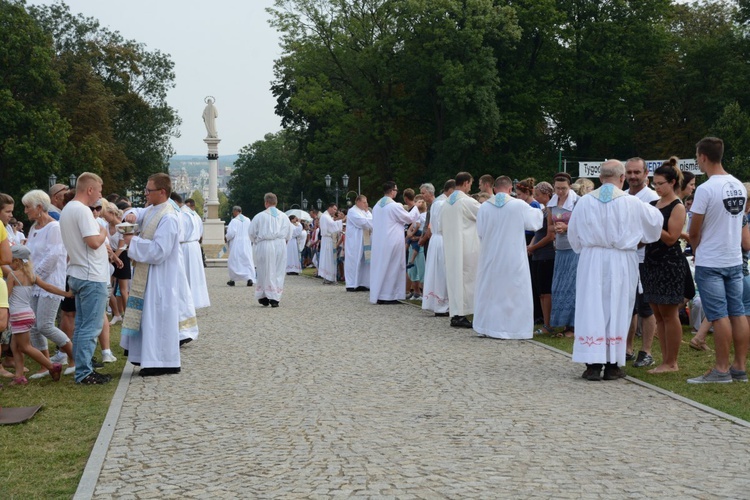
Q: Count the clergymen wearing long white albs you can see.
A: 13